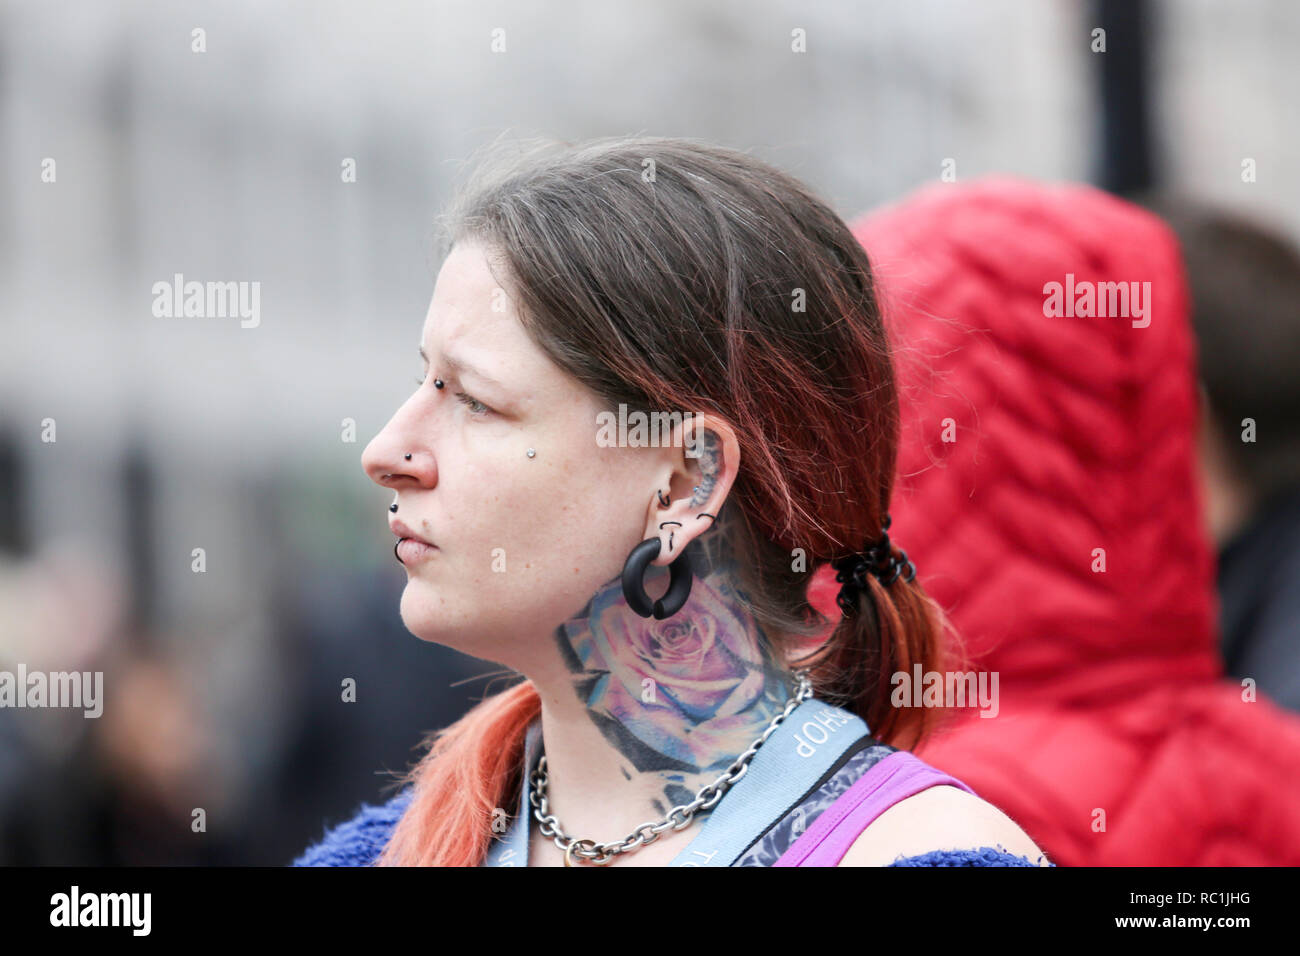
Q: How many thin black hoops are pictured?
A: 5